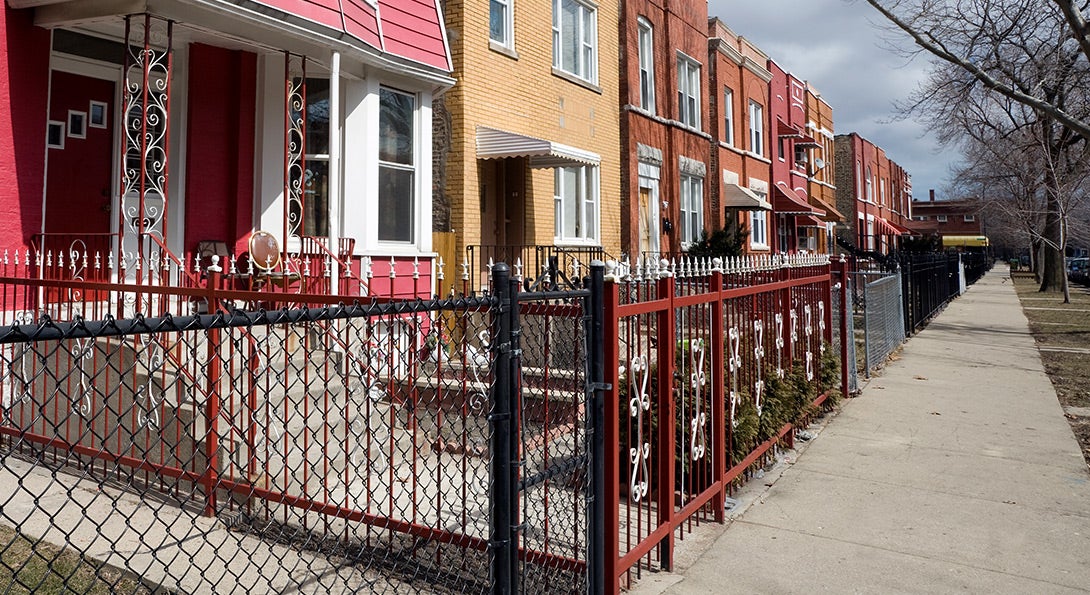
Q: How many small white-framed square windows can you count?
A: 3